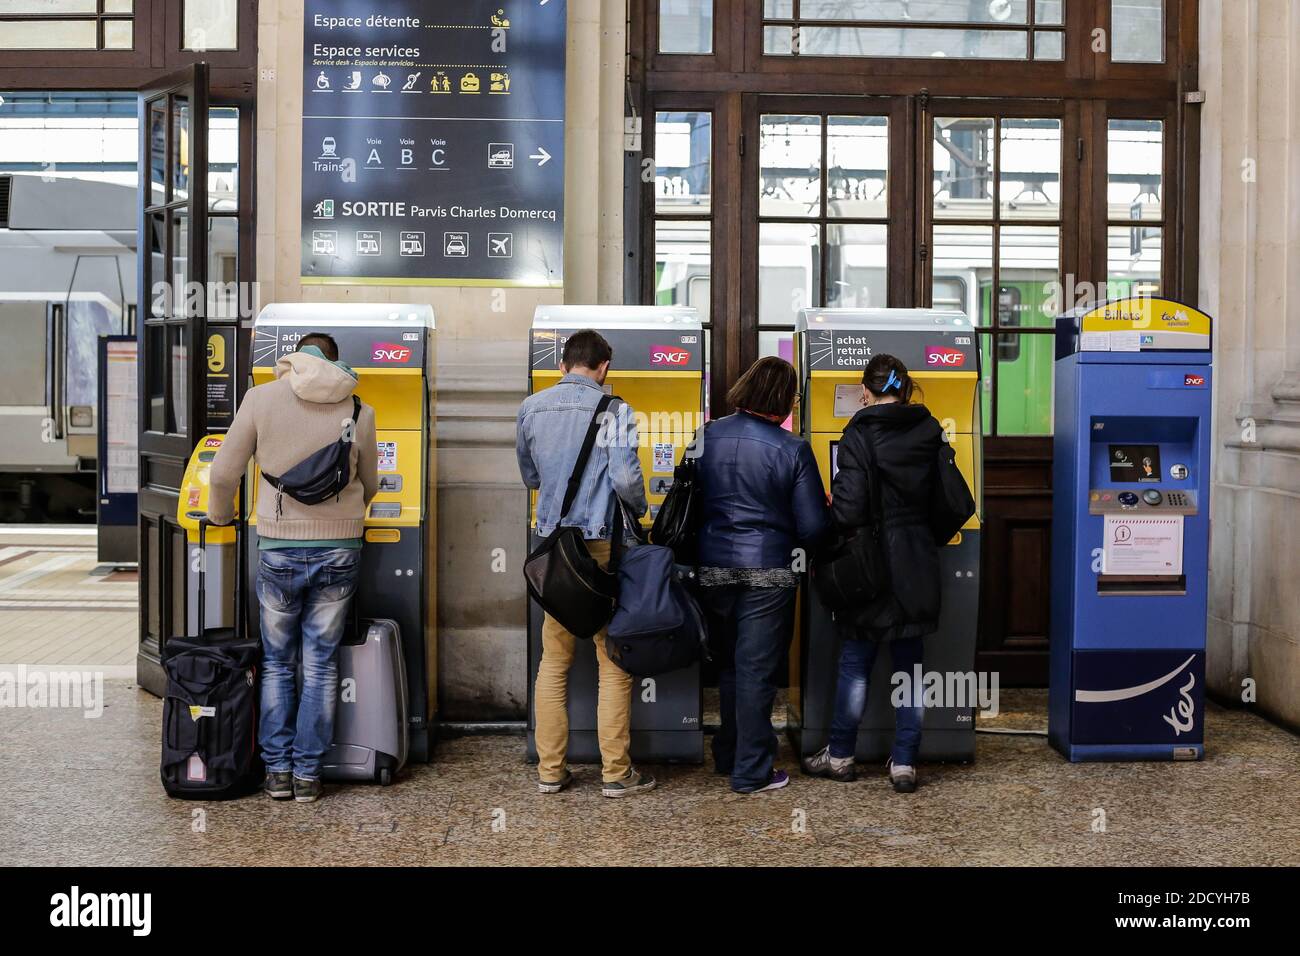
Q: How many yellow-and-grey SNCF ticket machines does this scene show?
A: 3